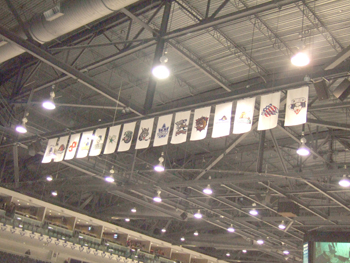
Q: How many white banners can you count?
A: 15